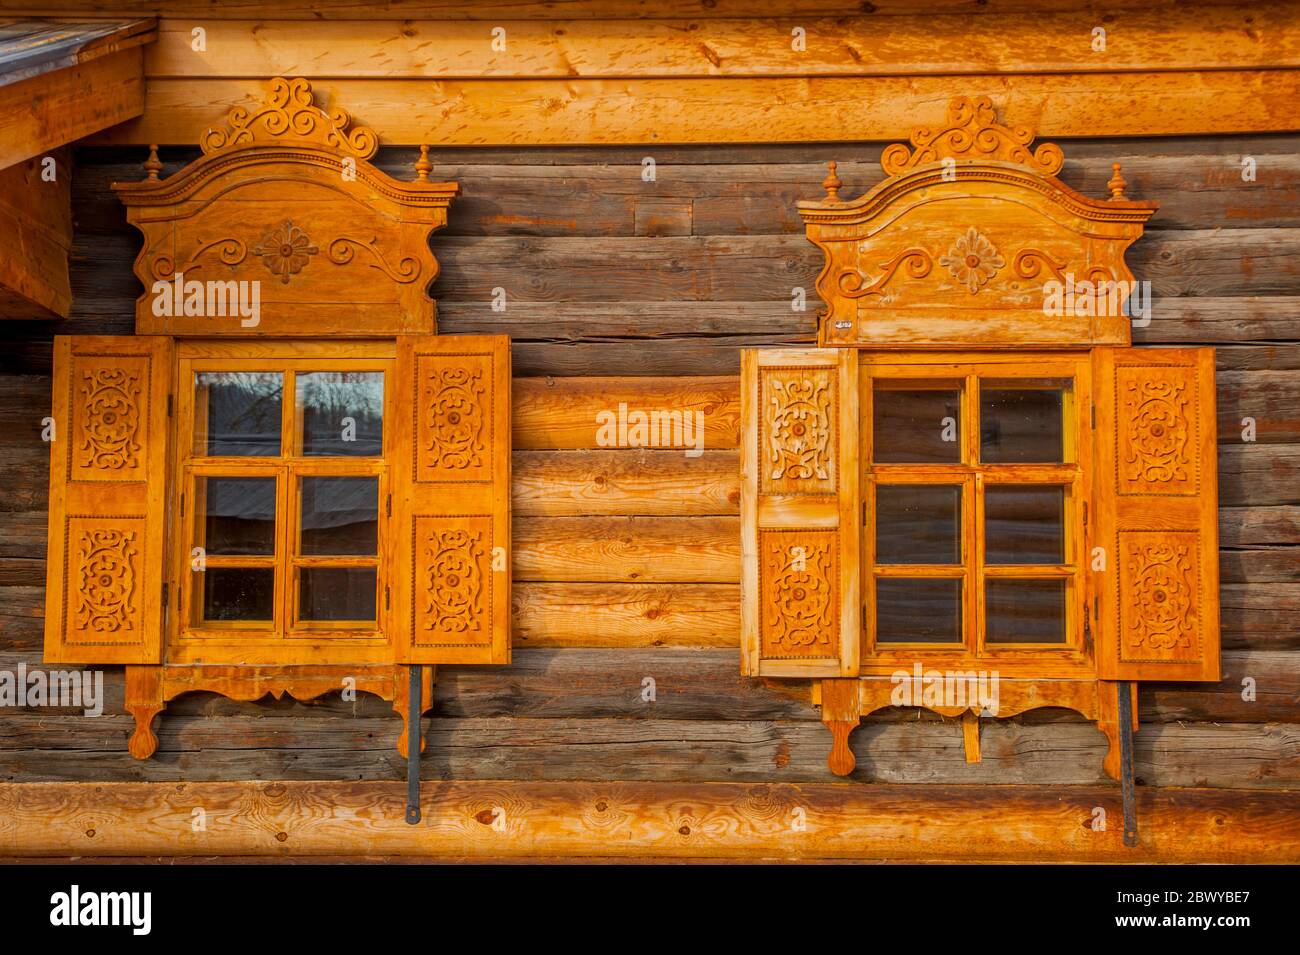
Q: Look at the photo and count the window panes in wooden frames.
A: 12